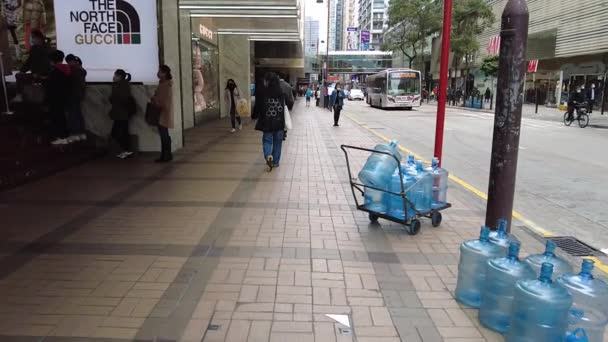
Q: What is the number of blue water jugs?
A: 12